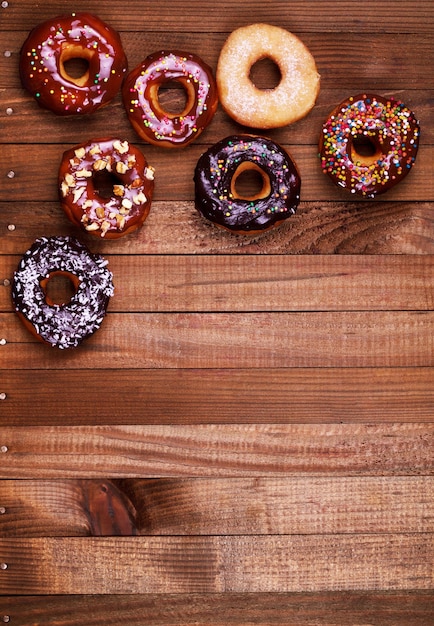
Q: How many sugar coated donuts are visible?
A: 1